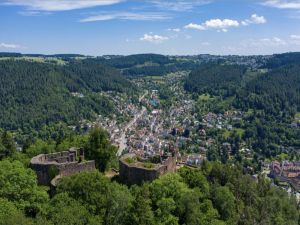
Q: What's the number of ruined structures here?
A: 2